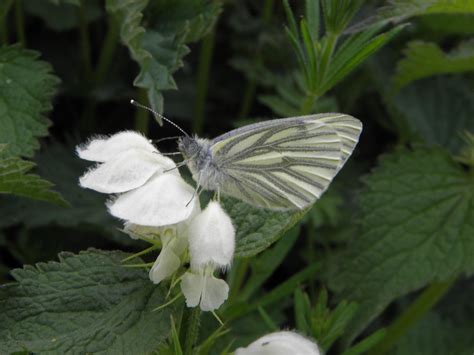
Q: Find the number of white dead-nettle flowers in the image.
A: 5